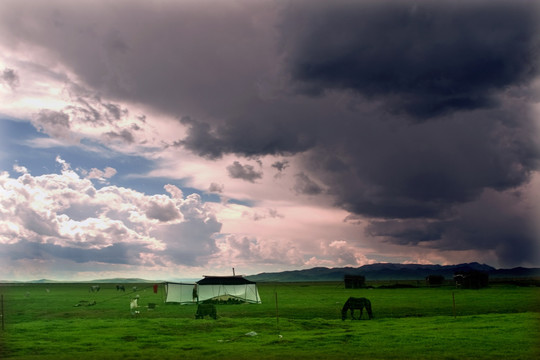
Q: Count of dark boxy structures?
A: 3